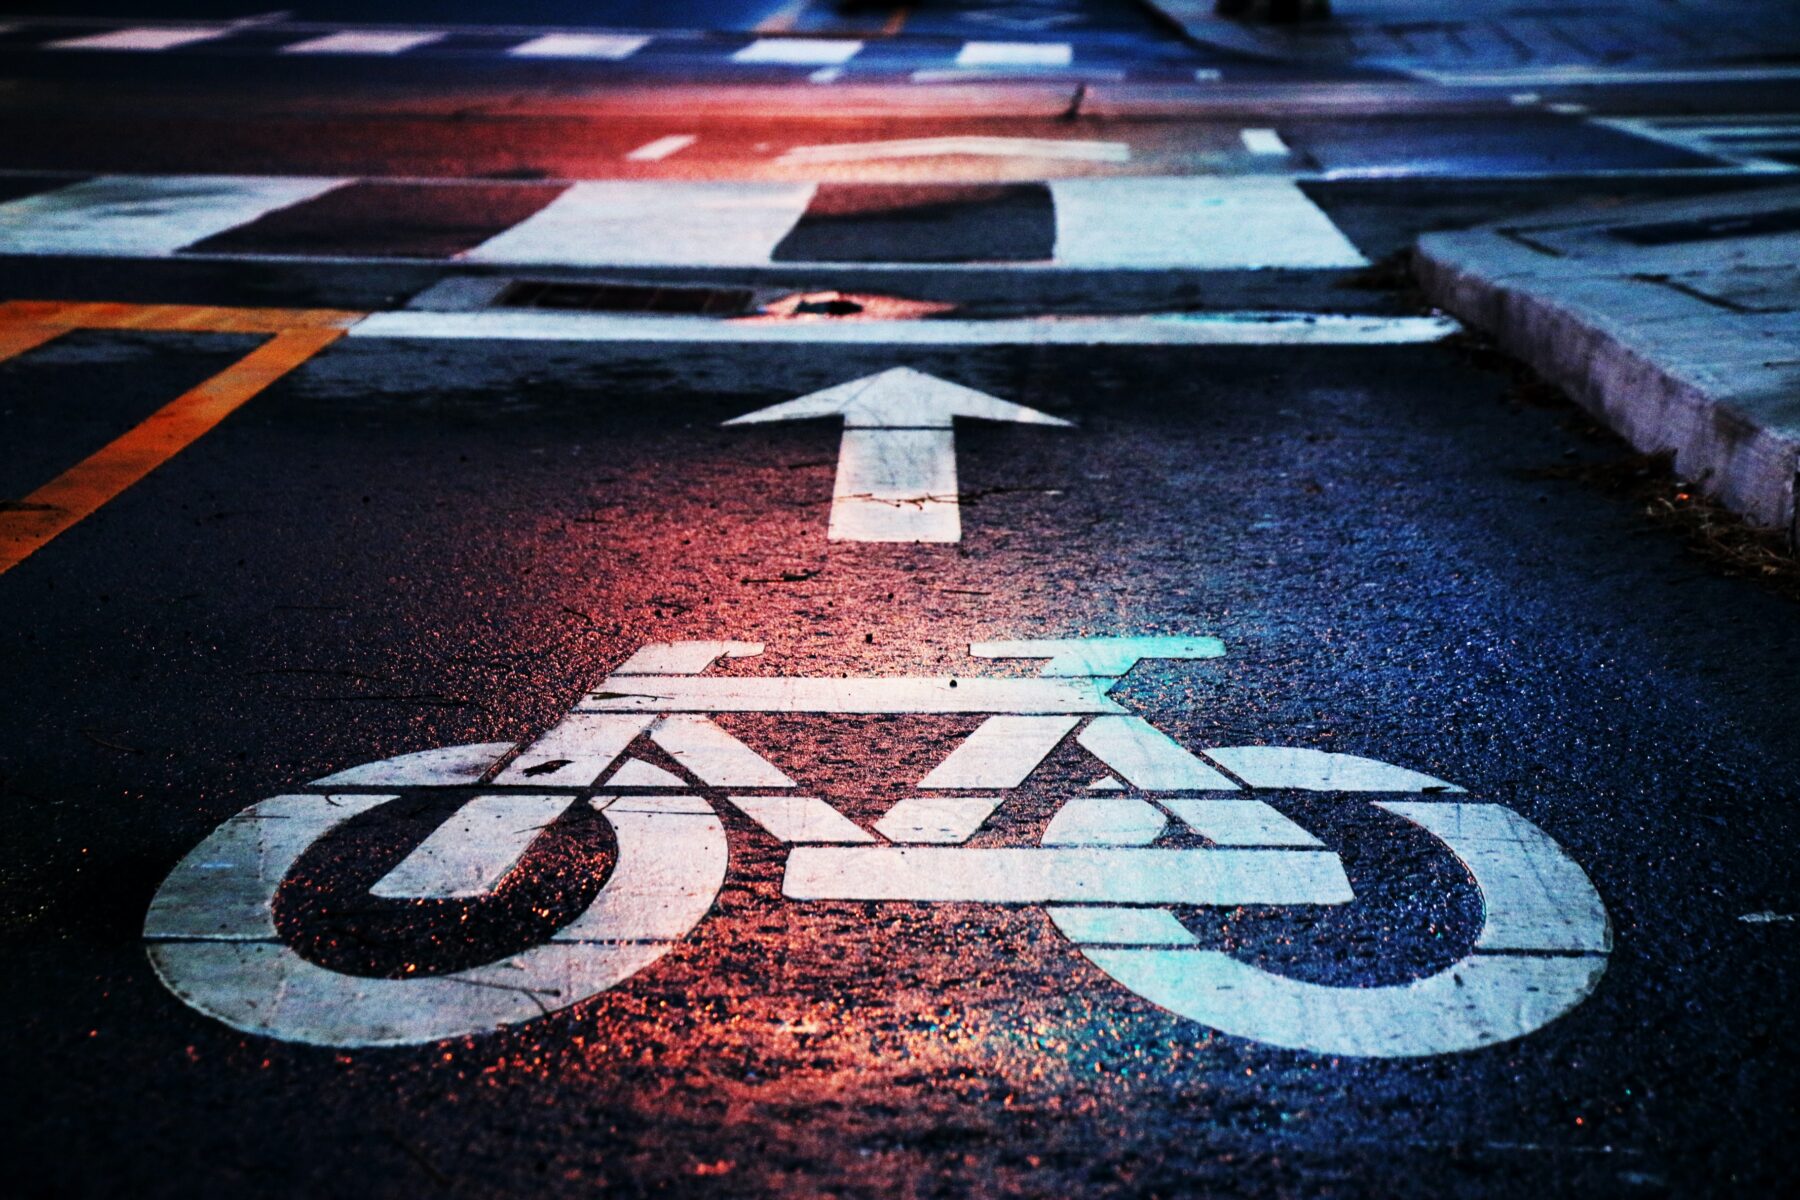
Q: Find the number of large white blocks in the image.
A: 3